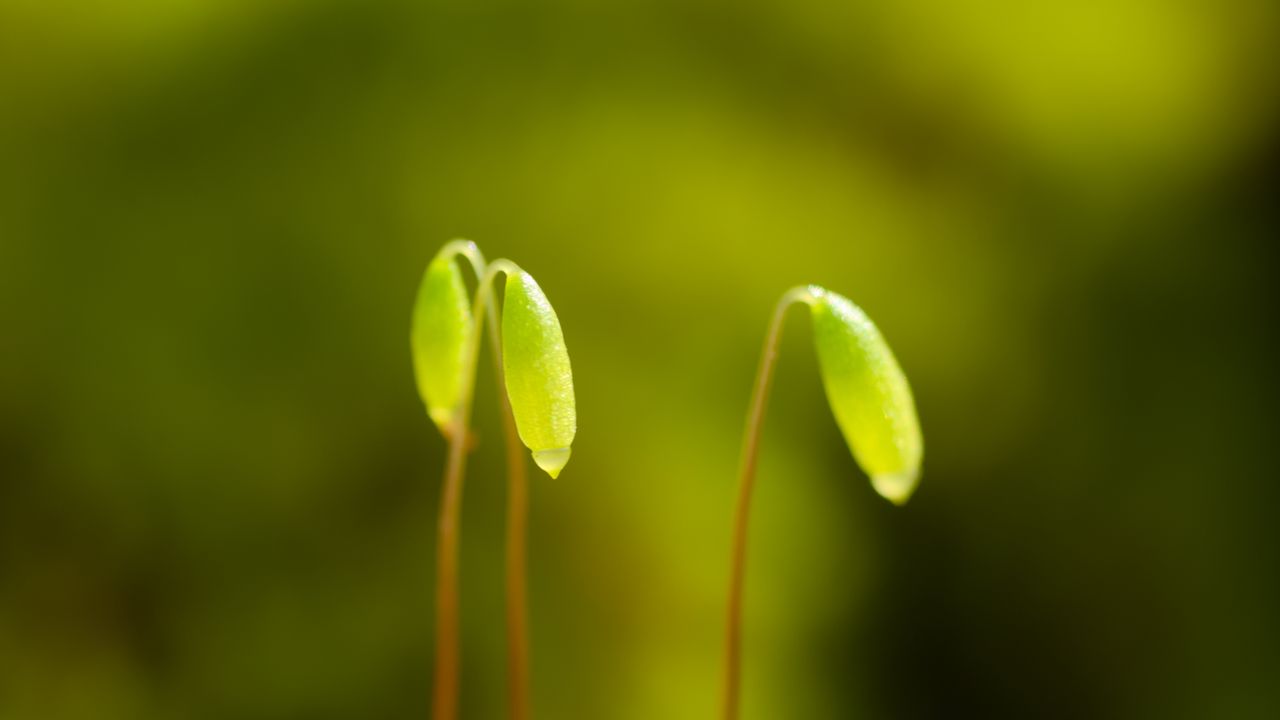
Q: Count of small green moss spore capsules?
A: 3